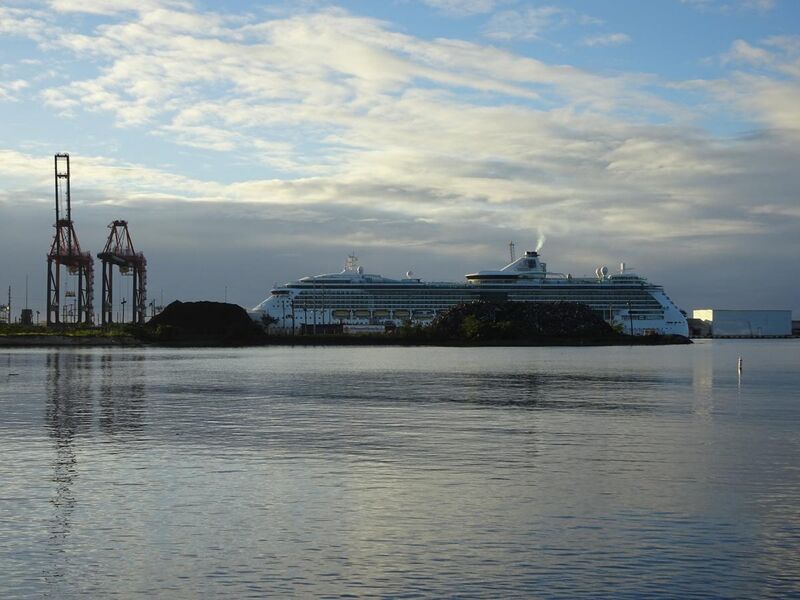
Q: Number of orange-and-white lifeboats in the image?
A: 4